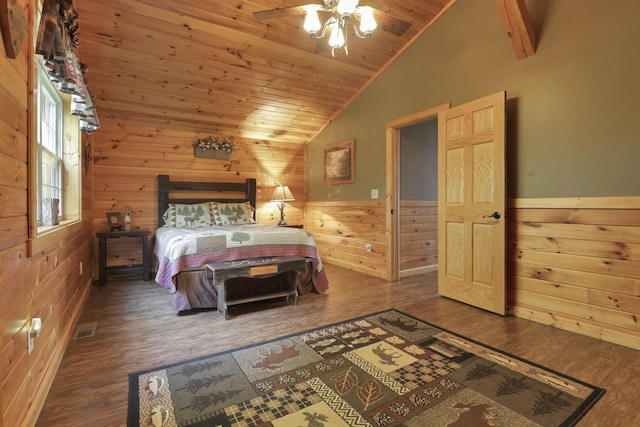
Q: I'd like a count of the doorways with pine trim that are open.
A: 1